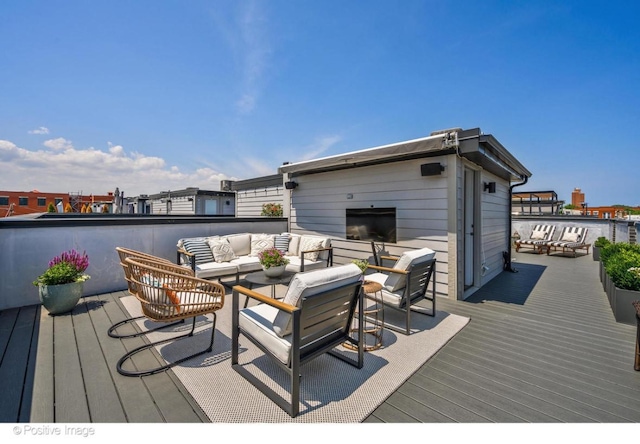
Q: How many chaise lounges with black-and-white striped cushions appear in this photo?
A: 2